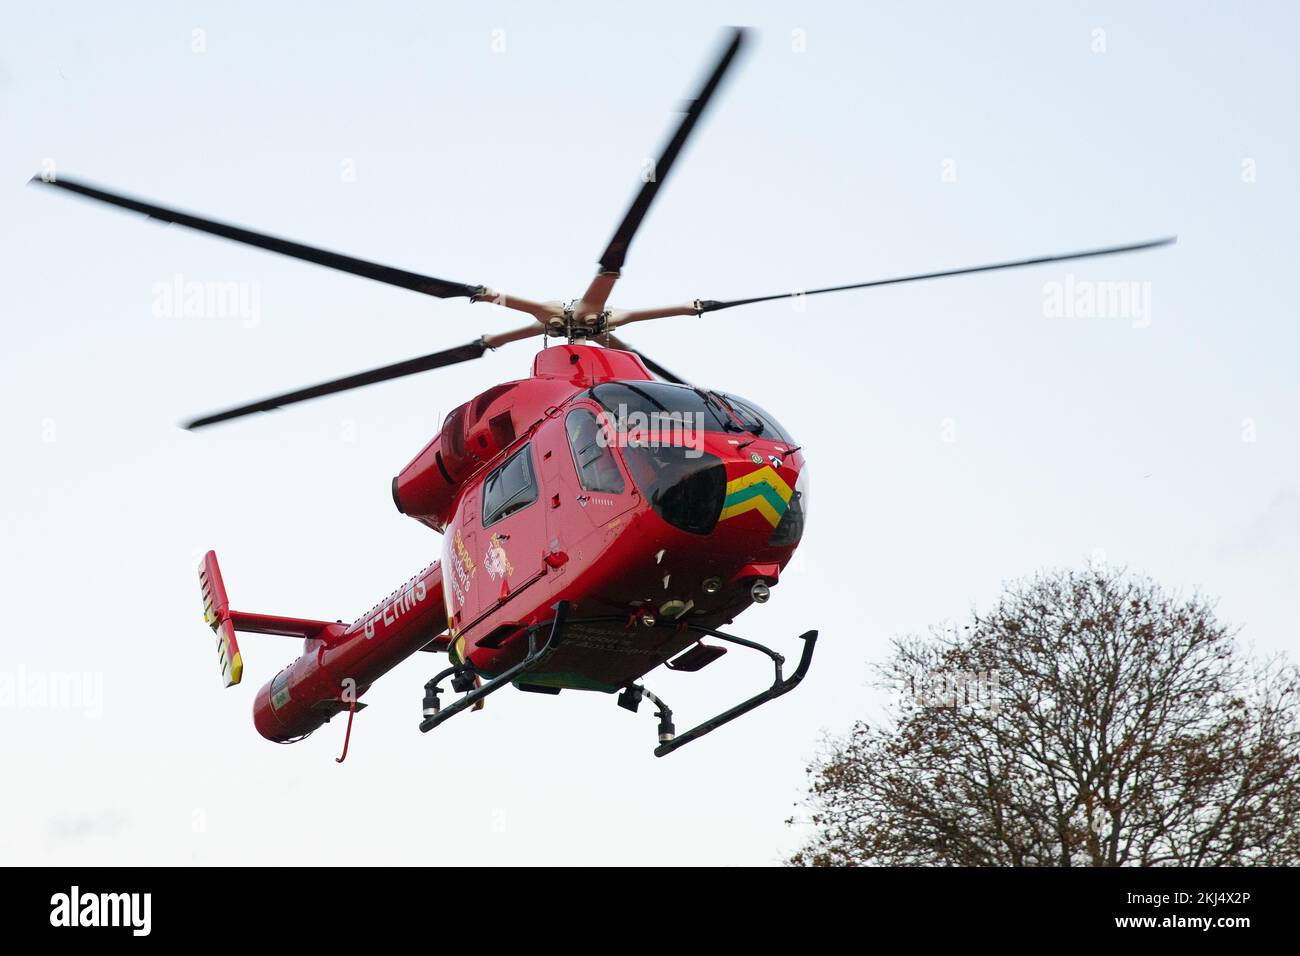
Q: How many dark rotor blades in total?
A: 5